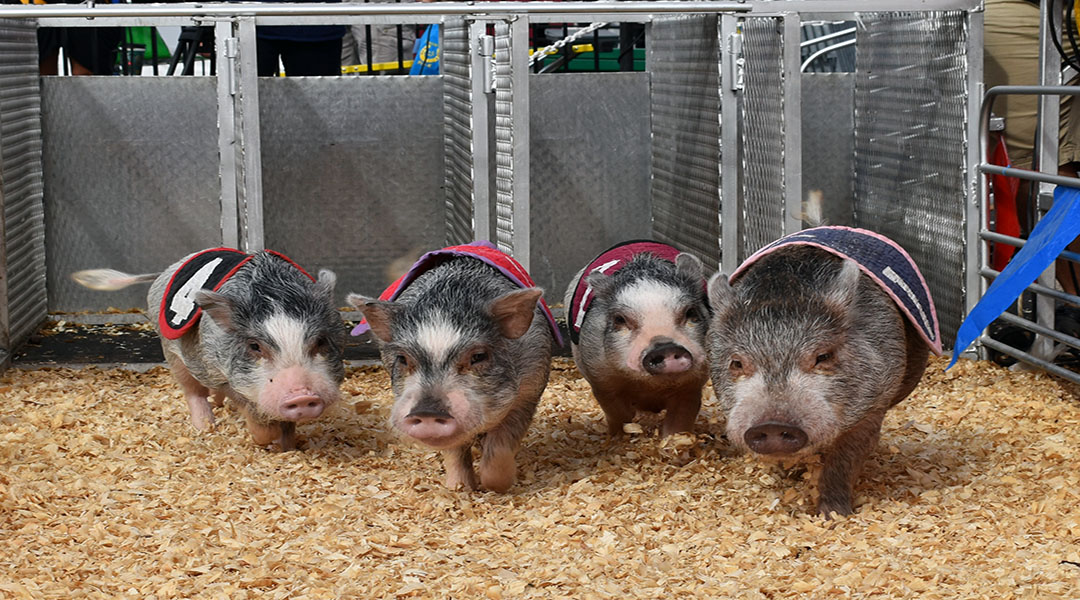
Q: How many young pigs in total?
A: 4